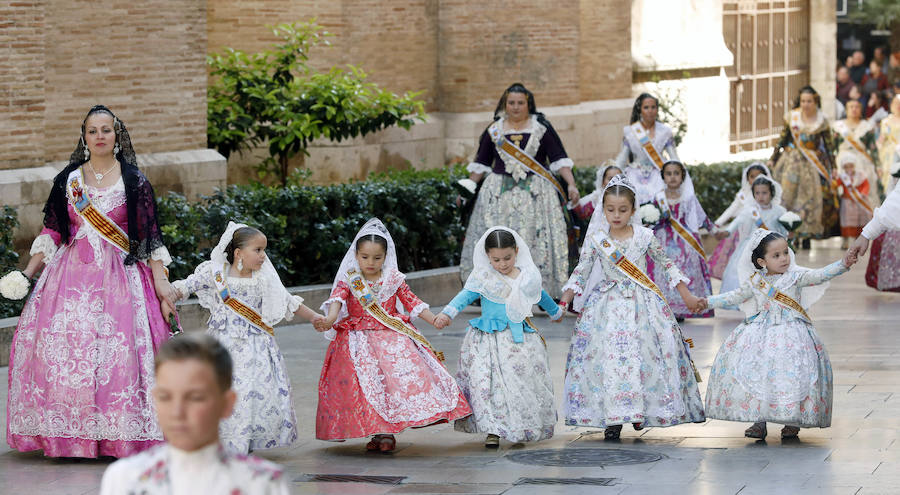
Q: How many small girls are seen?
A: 10